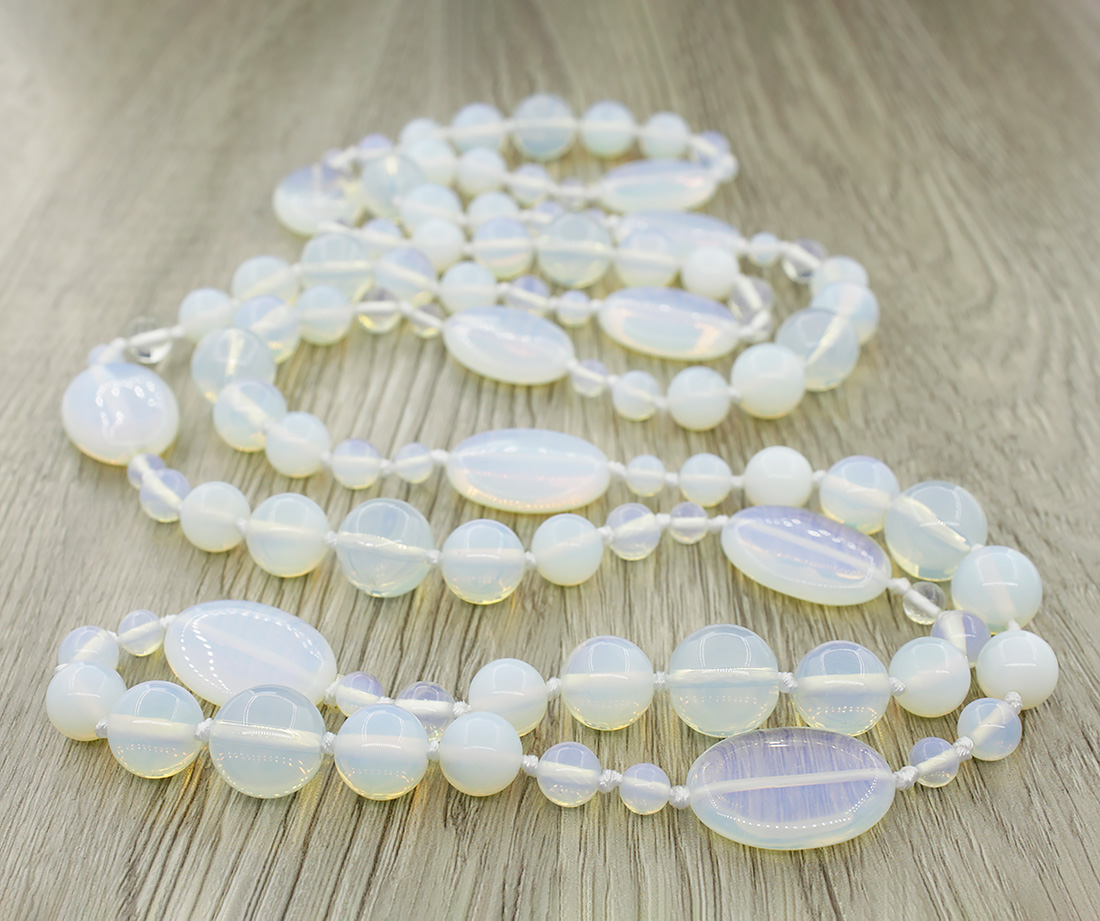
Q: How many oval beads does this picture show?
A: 10